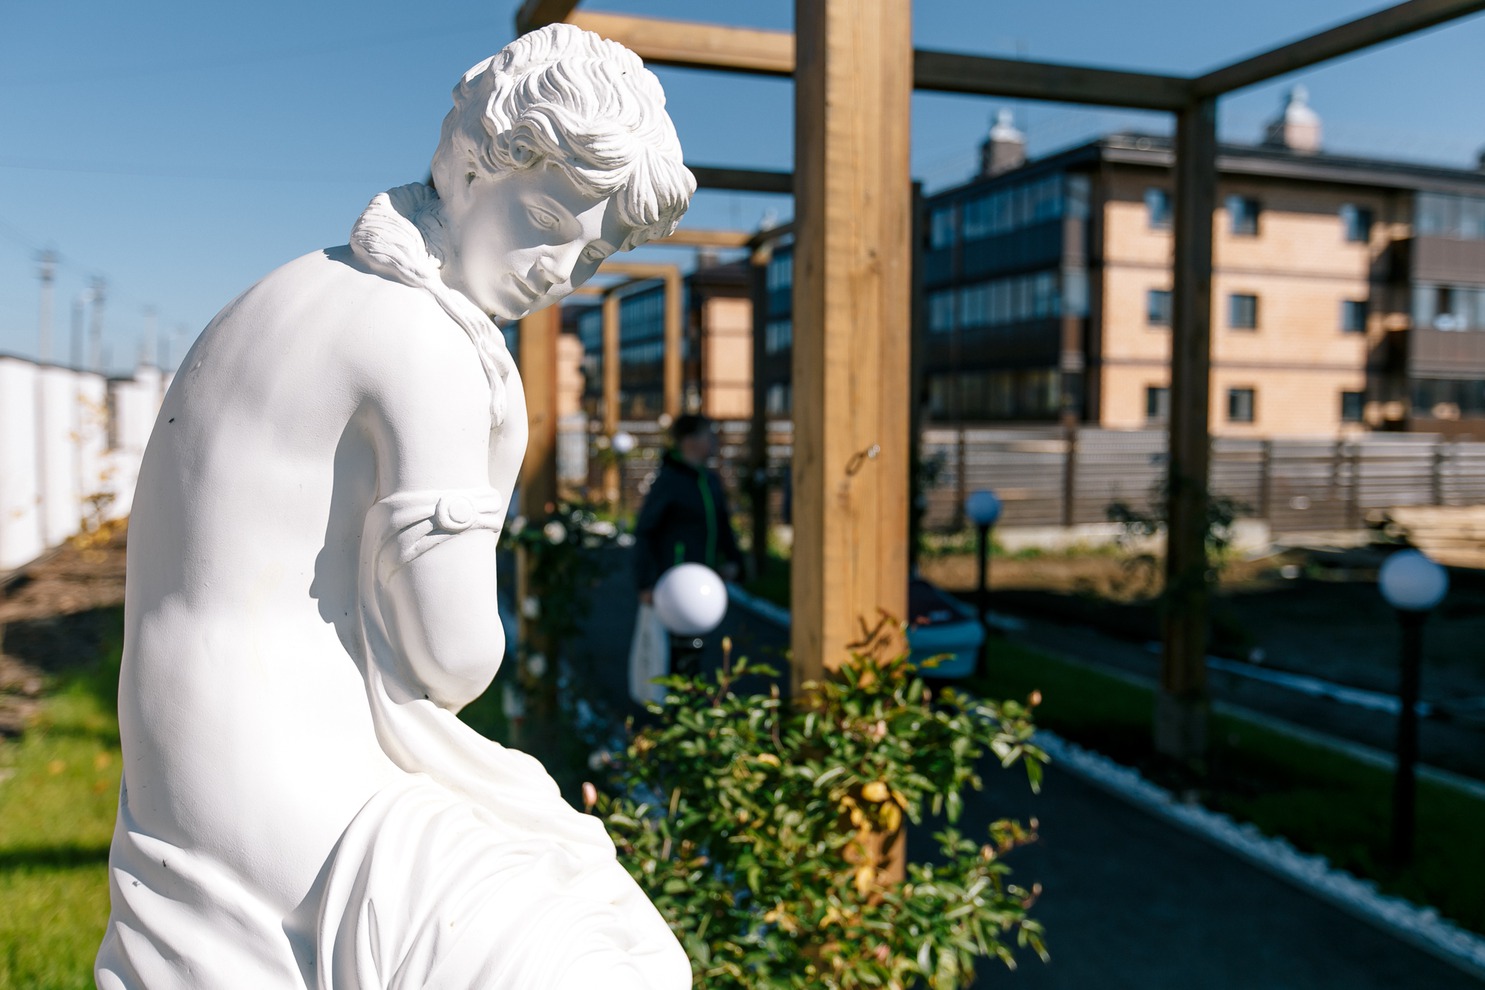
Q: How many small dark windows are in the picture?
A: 9